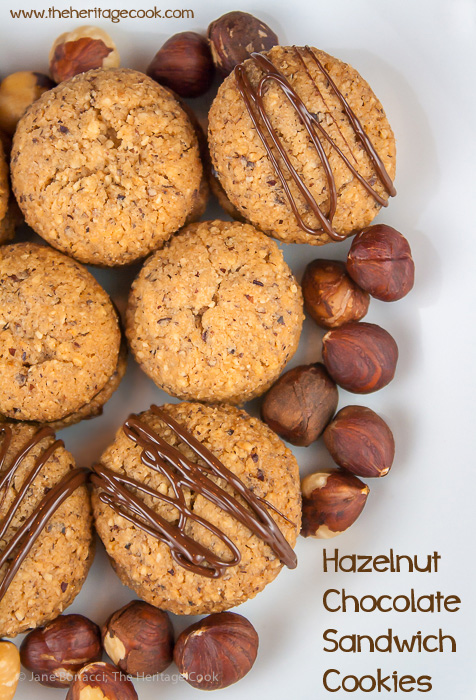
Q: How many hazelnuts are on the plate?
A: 15